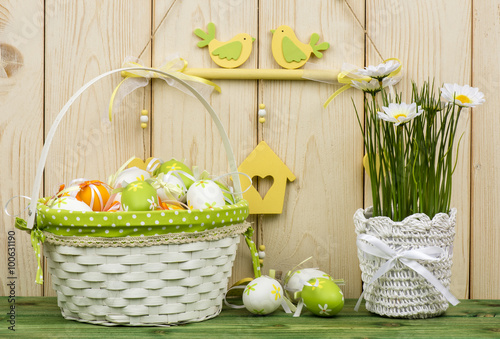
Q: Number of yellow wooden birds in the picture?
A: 2